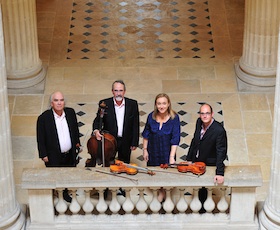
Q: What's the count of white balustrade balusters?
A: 13